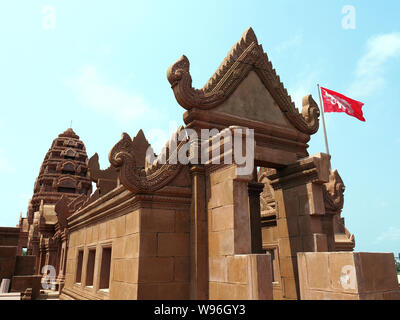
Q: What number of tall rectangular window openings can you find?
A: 3